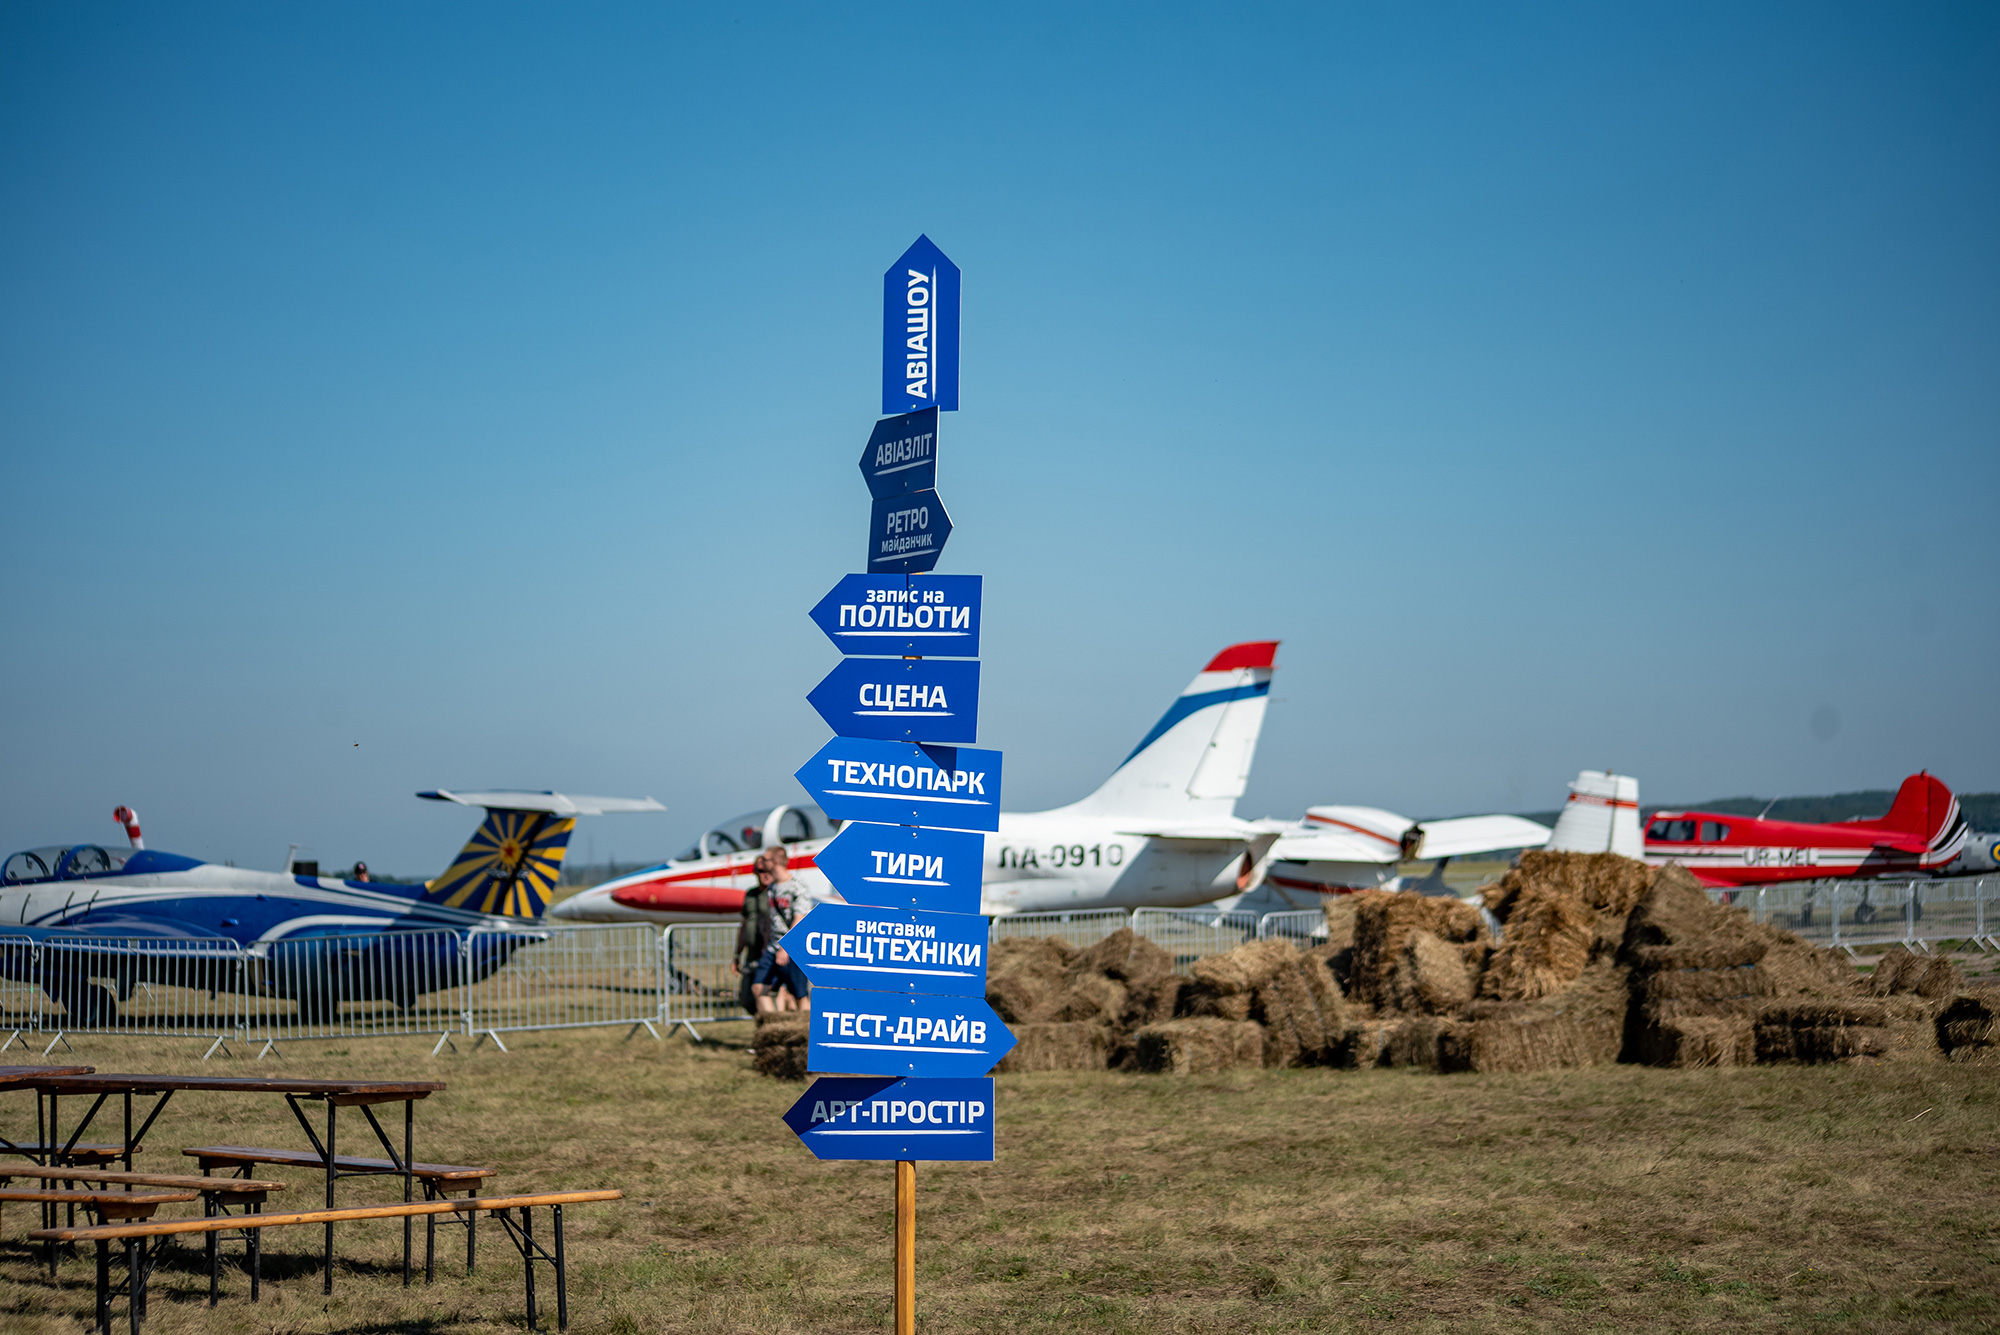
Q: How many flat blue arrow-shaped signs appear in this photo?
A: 10